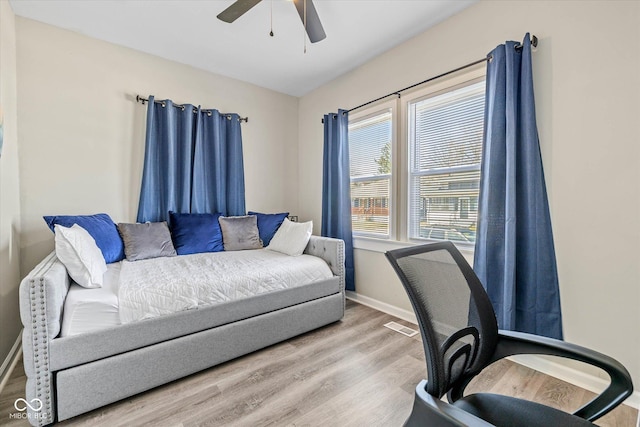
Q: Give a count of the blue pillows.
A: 3